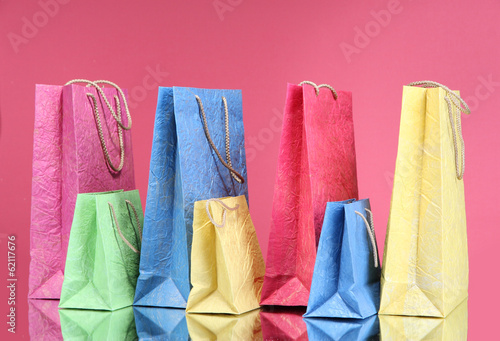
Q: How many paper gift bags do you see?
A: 7